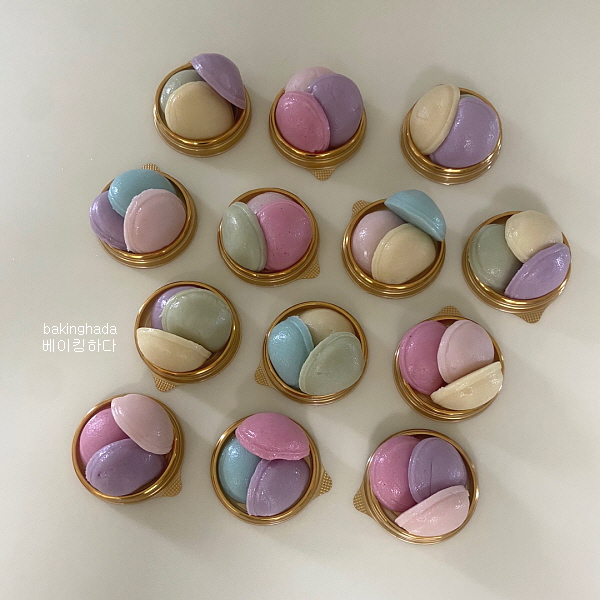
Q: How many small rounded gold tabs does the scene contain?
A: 11